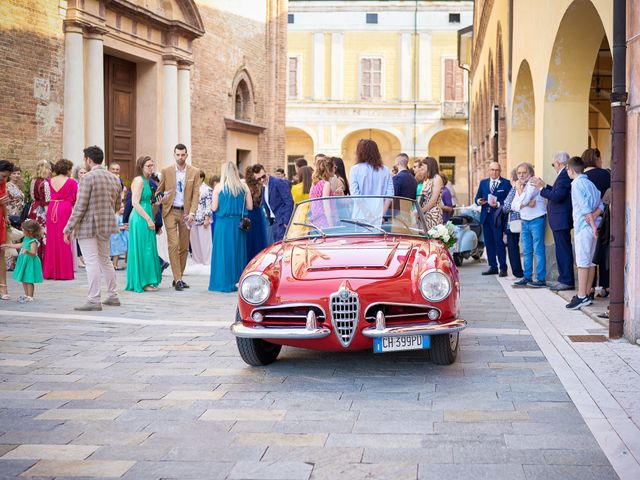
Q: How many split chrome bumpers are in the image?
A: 2